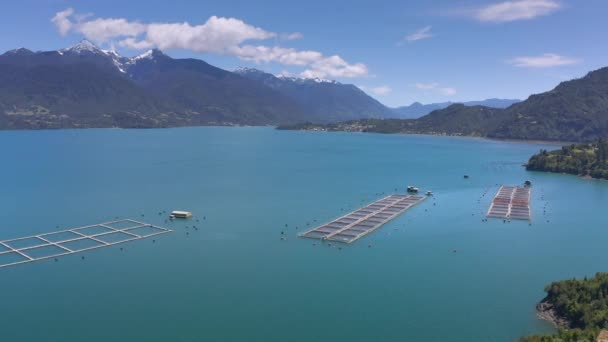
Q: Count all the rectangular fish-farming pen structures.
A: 3